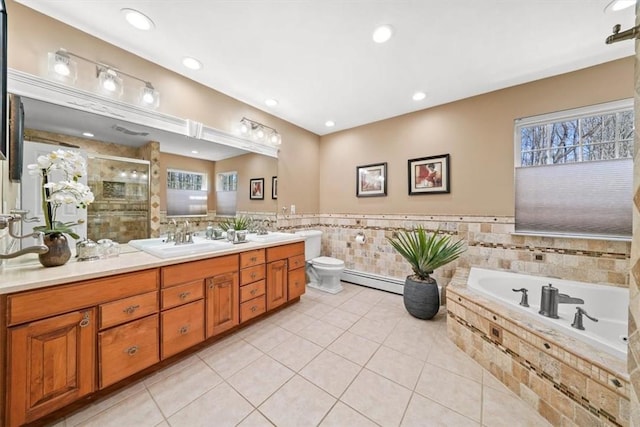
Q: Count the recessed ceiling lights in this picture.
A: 7